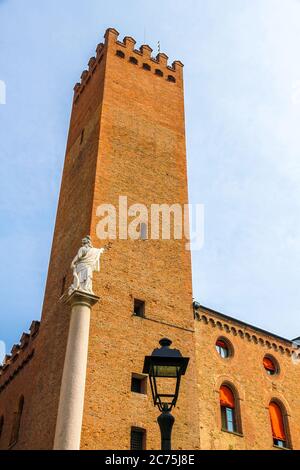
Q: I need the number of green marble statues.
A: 0